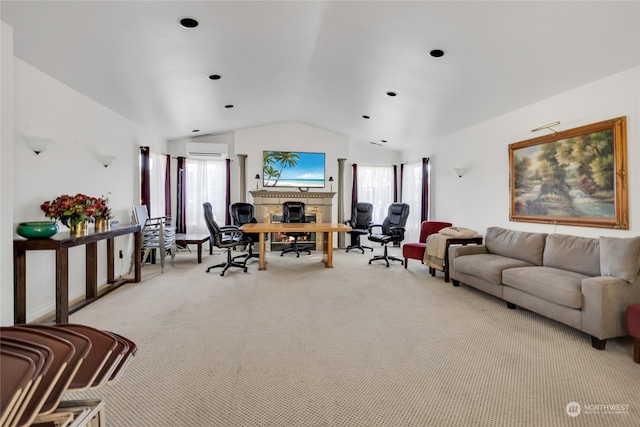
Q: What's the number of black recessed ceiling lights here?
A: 8